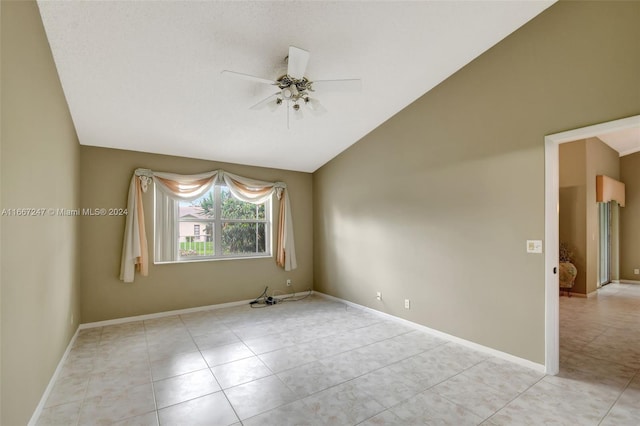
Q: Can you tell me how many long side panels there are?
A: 2